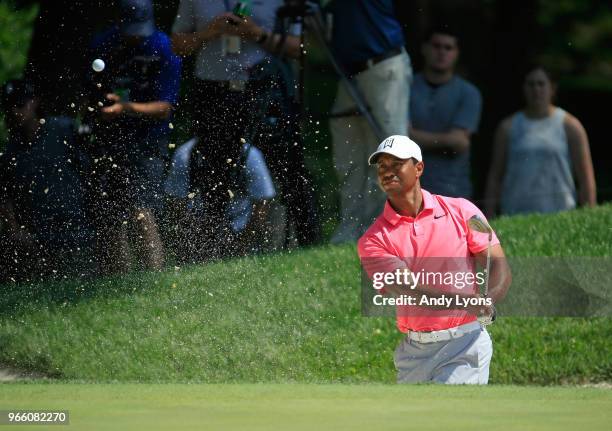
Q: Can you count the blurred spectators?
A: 7